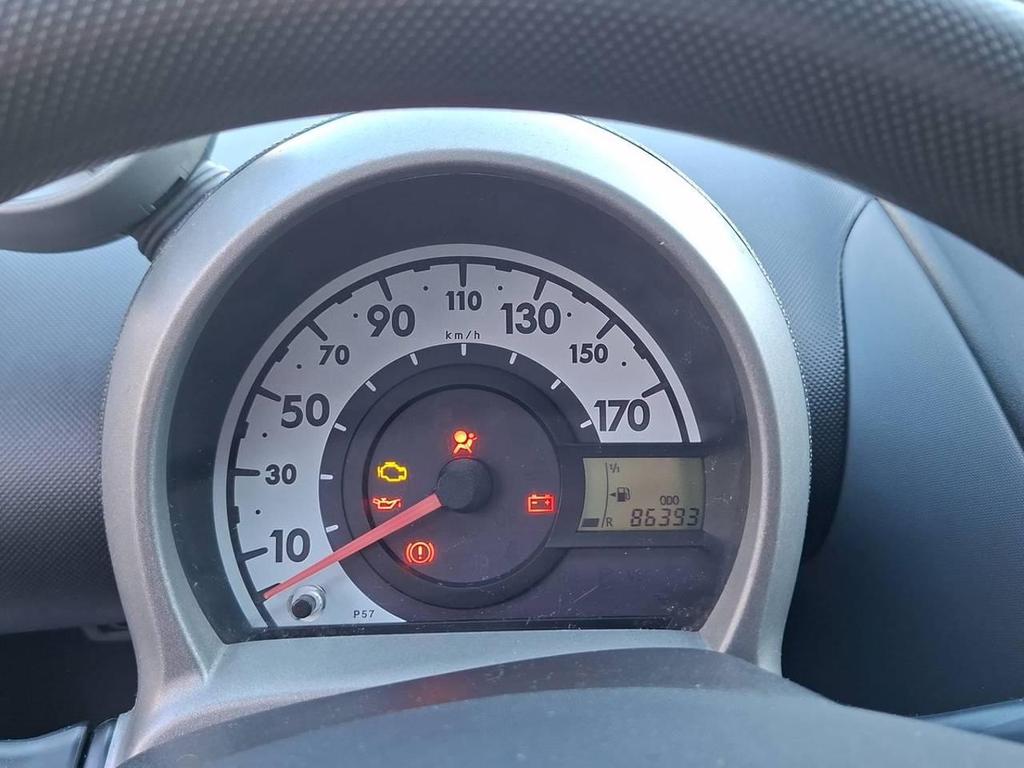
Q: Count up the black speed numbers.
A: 9